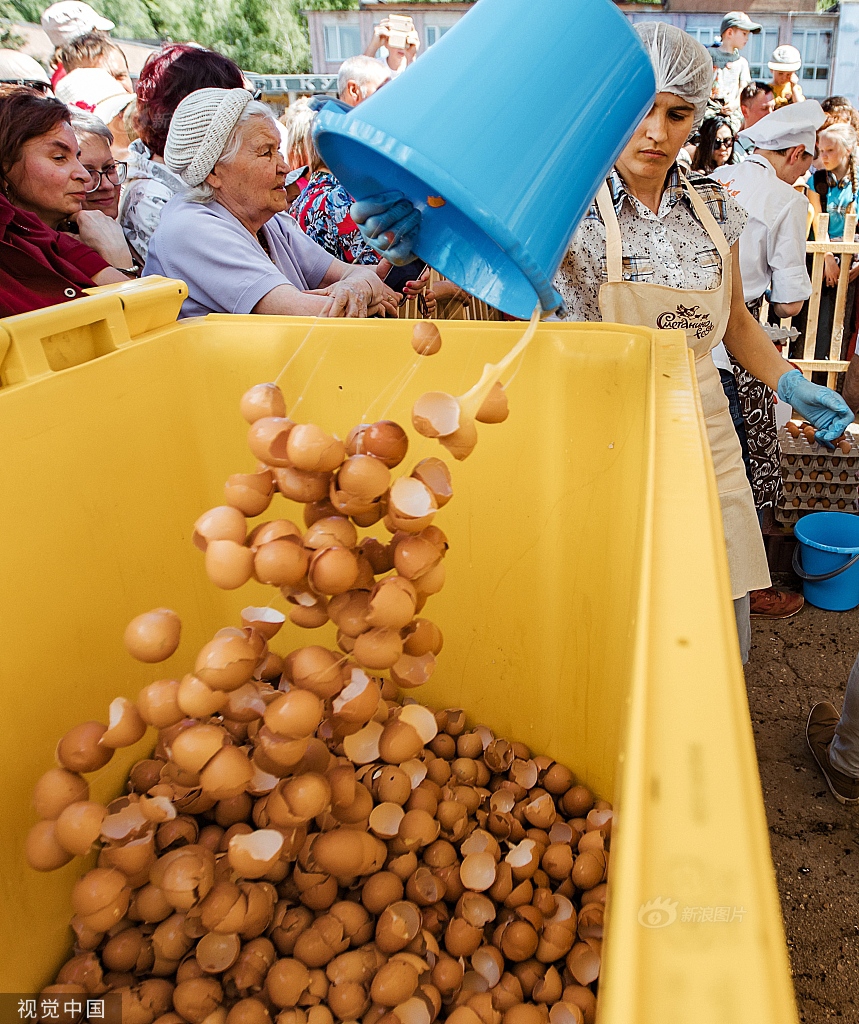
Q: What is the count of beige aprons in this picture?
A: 1